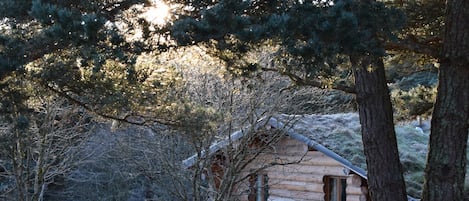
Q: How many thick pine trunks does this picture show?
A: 2